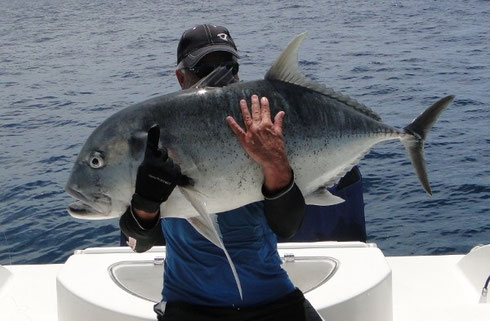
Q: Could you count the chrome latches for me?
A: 2